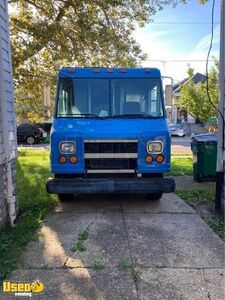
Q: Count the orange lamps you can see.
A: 4